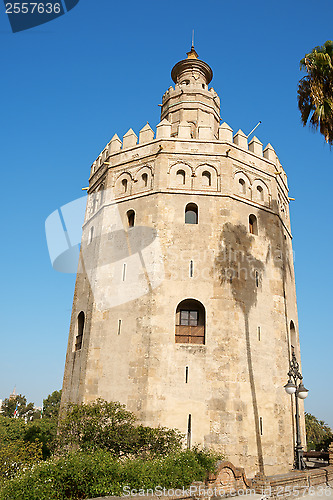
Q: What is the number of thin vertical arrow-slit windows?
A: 8